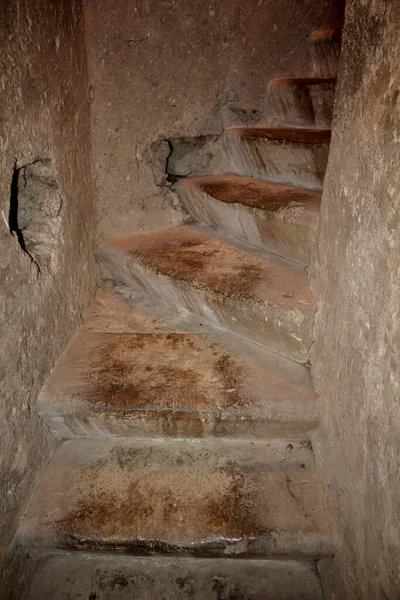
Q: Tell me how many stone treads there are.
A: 7